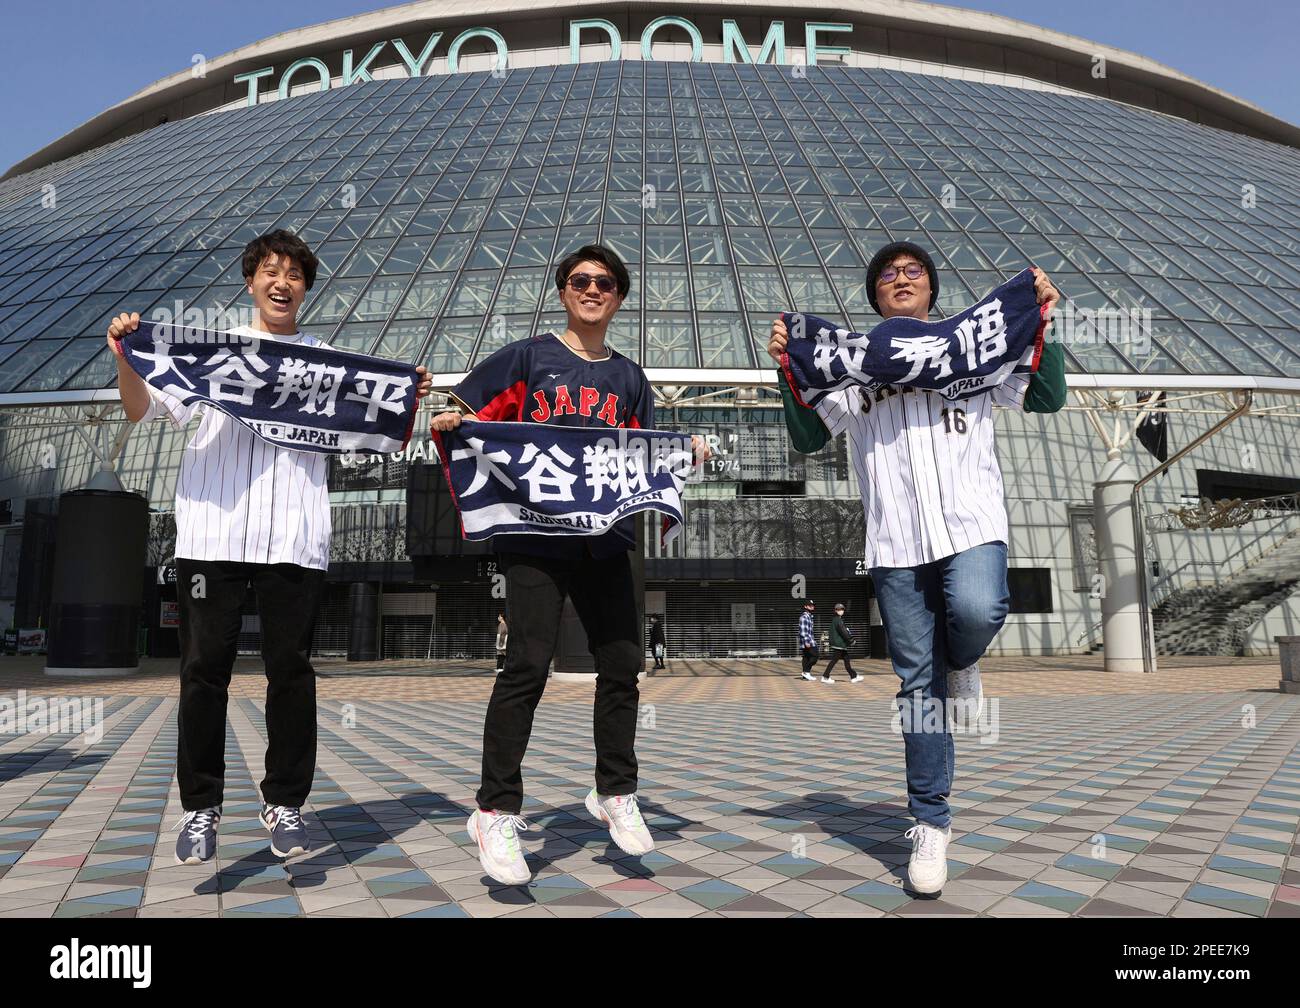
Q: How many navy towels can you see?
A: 3